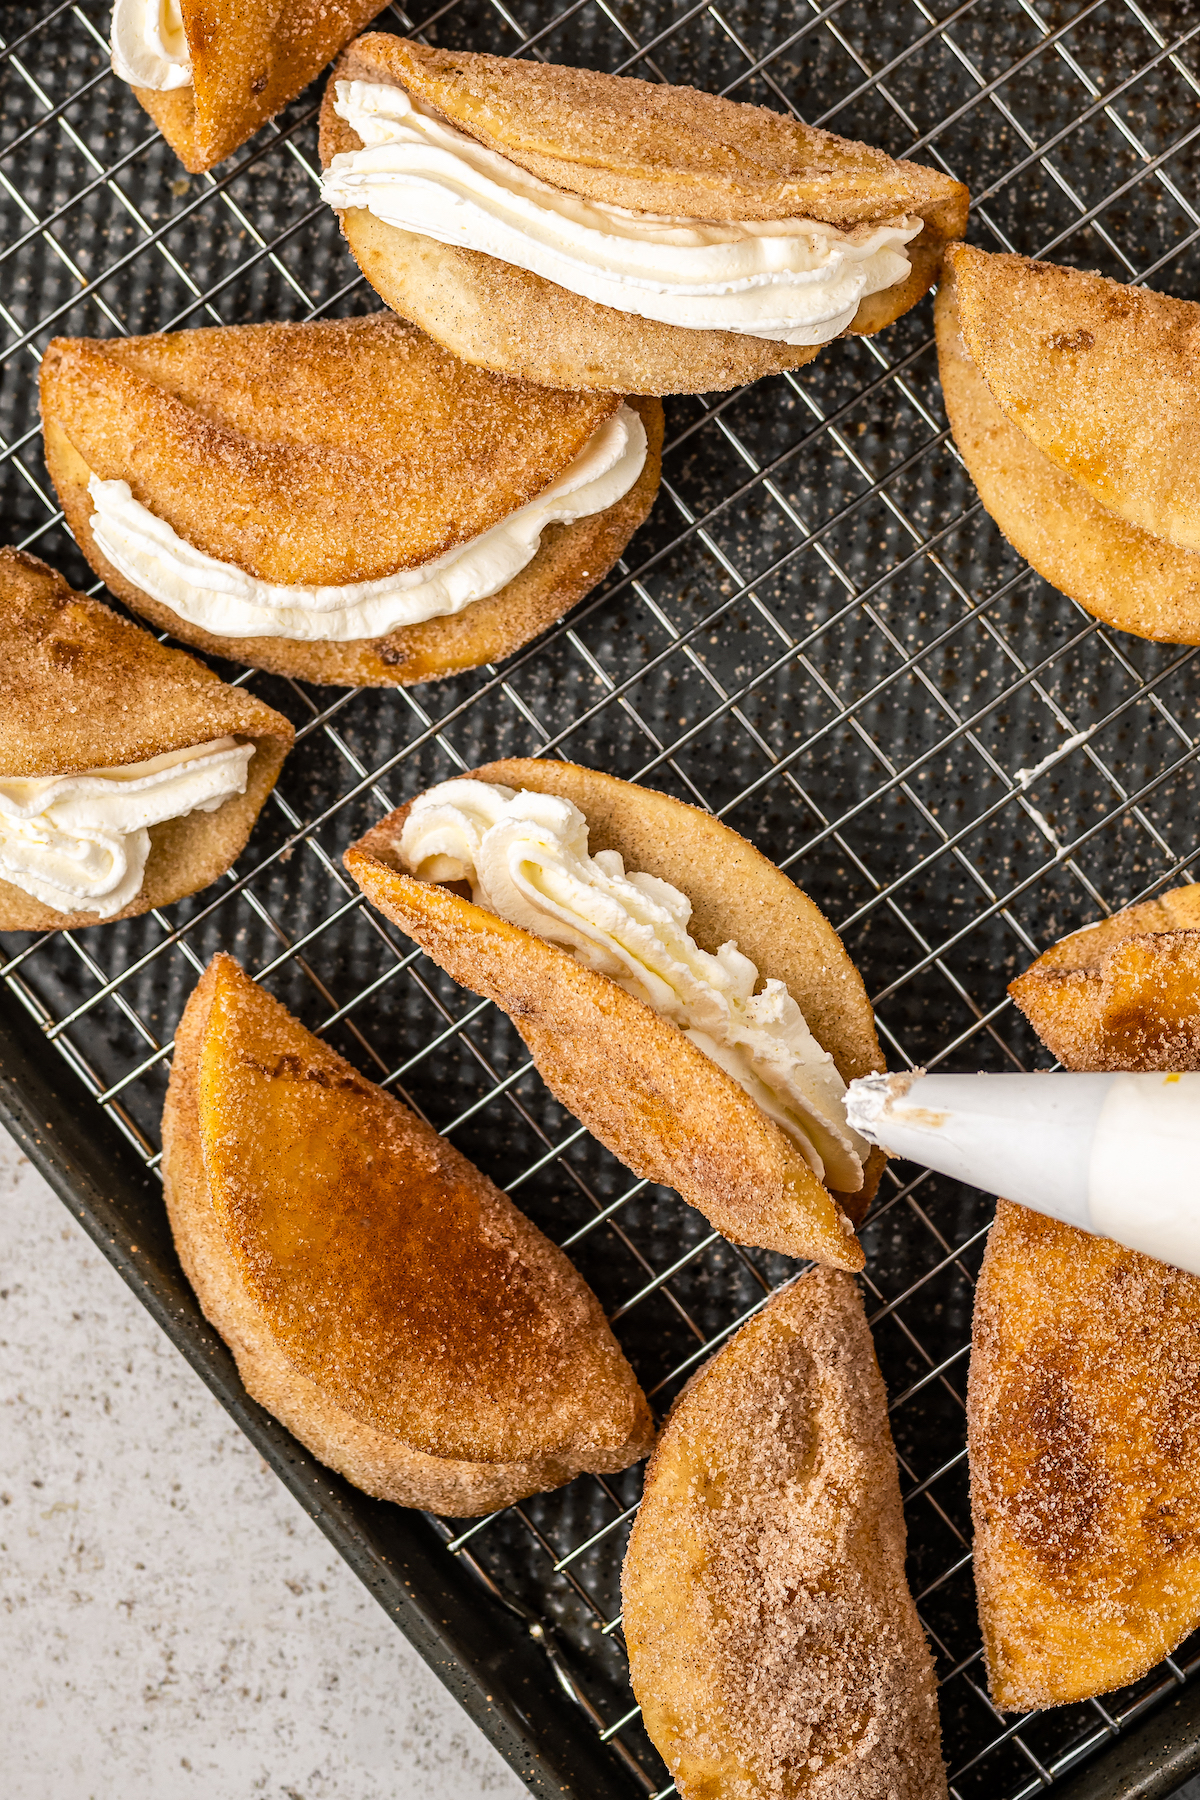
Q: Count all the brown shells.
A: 10